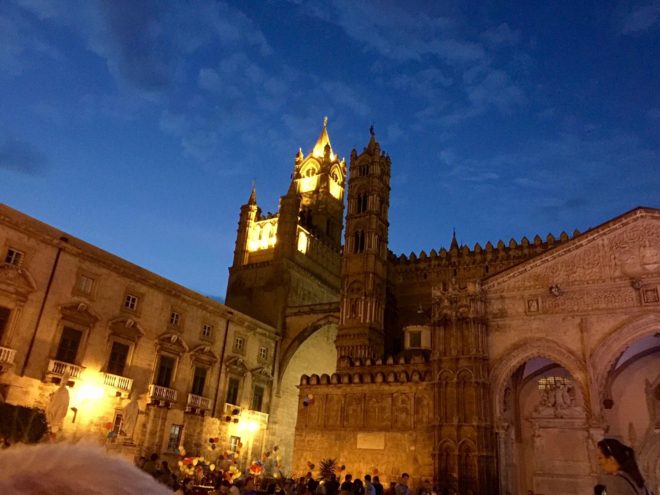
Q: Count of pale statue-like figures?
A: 2